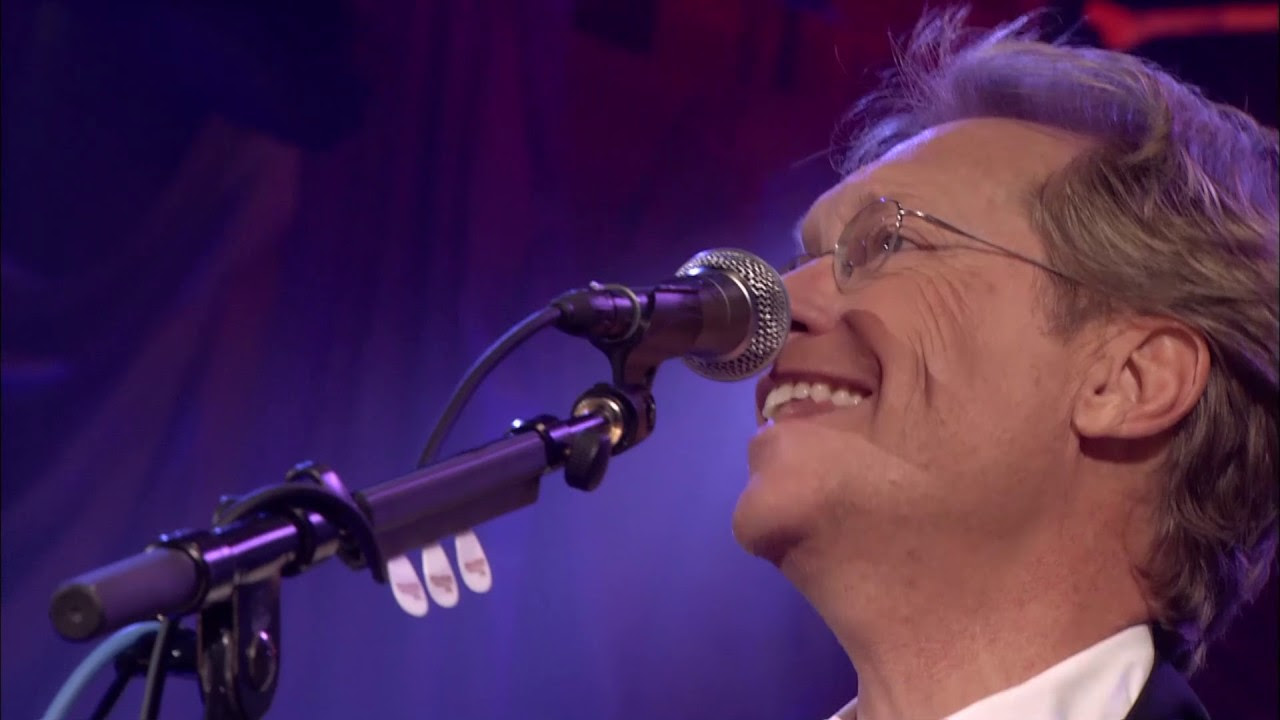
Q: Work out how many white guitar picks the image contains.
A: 3